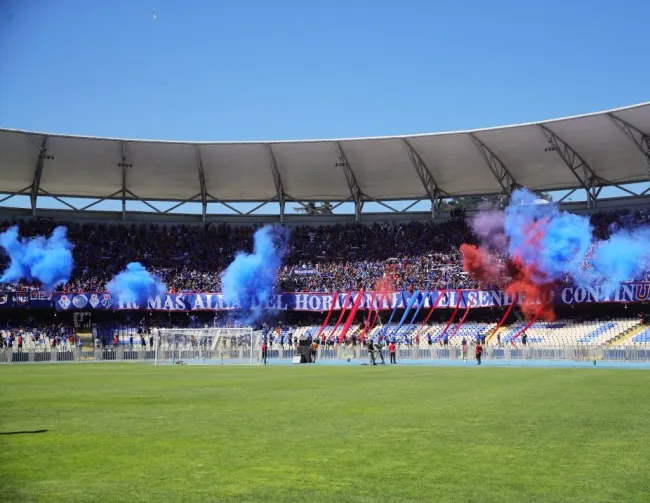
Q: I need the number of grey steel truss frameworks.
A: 9